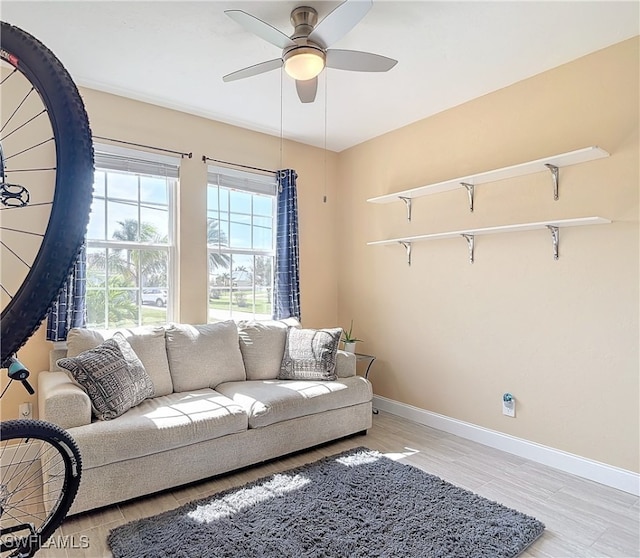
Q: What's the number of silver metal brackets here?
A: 6